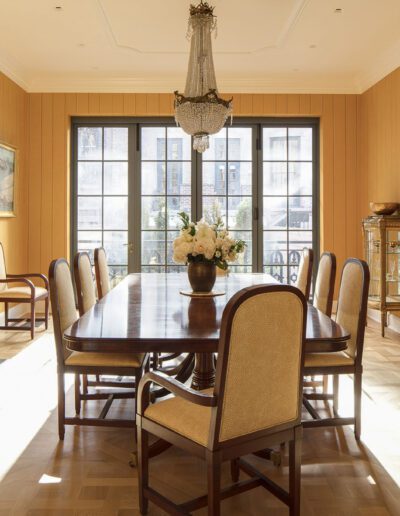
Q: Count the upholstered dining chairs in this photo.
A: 8